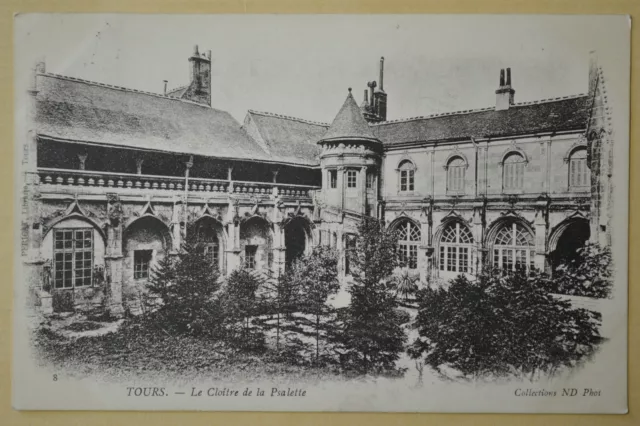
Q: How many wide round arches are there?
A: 9